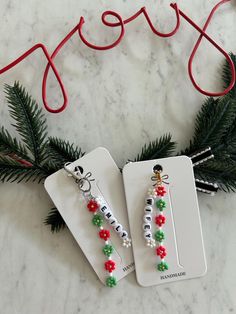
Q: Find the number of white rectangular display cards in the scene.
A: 2